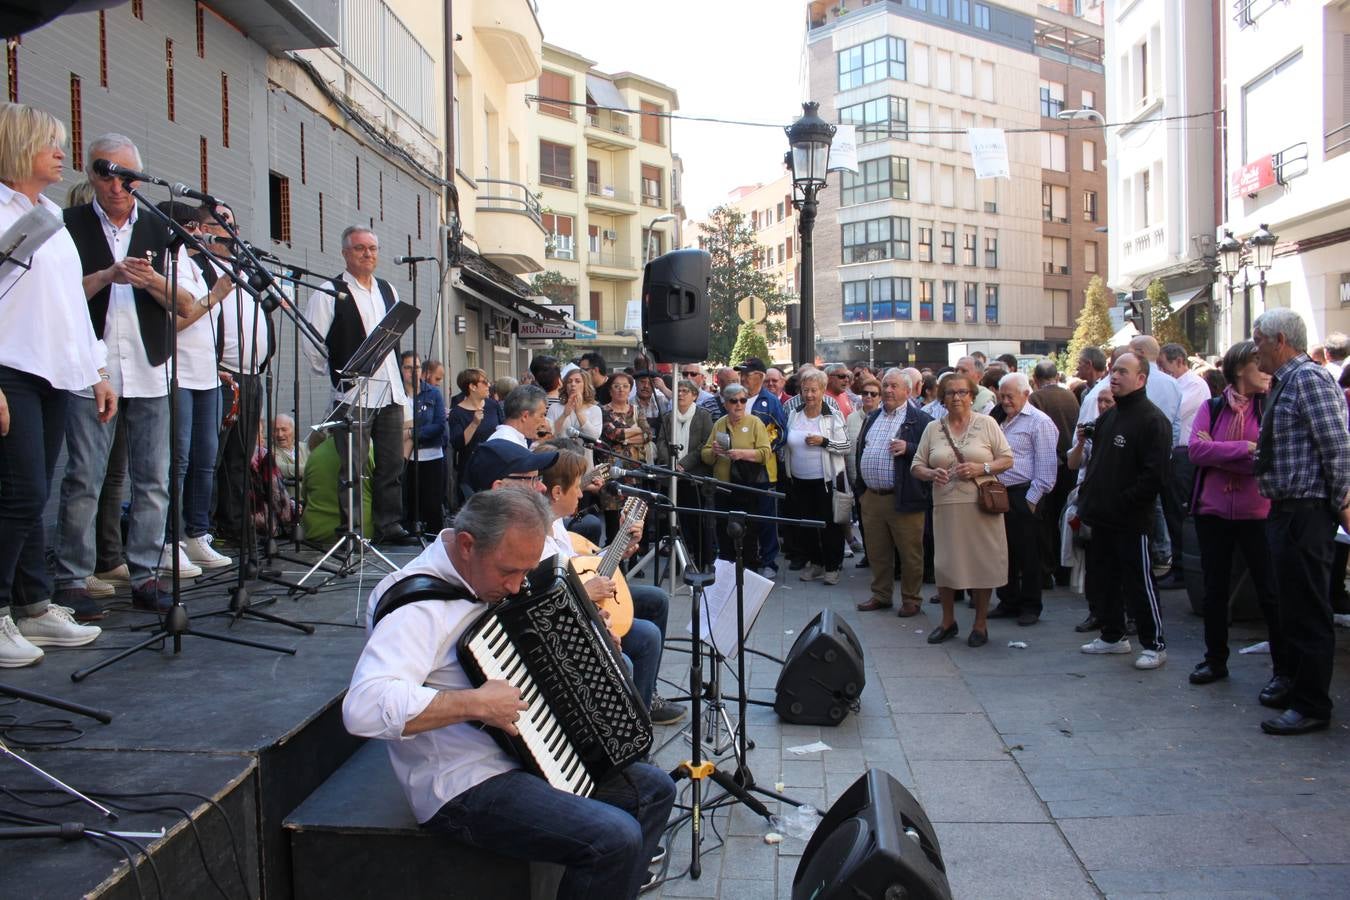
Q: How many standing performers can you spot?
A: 6